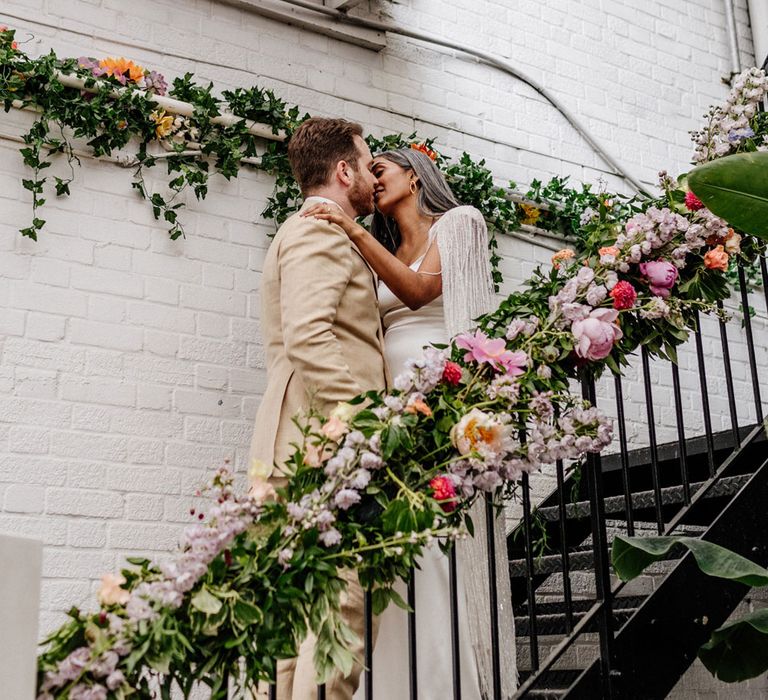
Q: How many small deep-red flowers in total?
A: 4